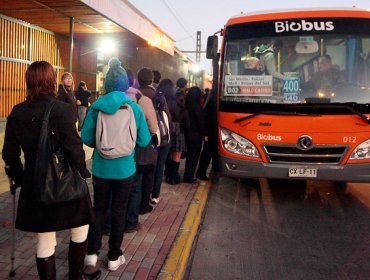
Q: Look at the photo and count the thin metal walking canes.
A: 1